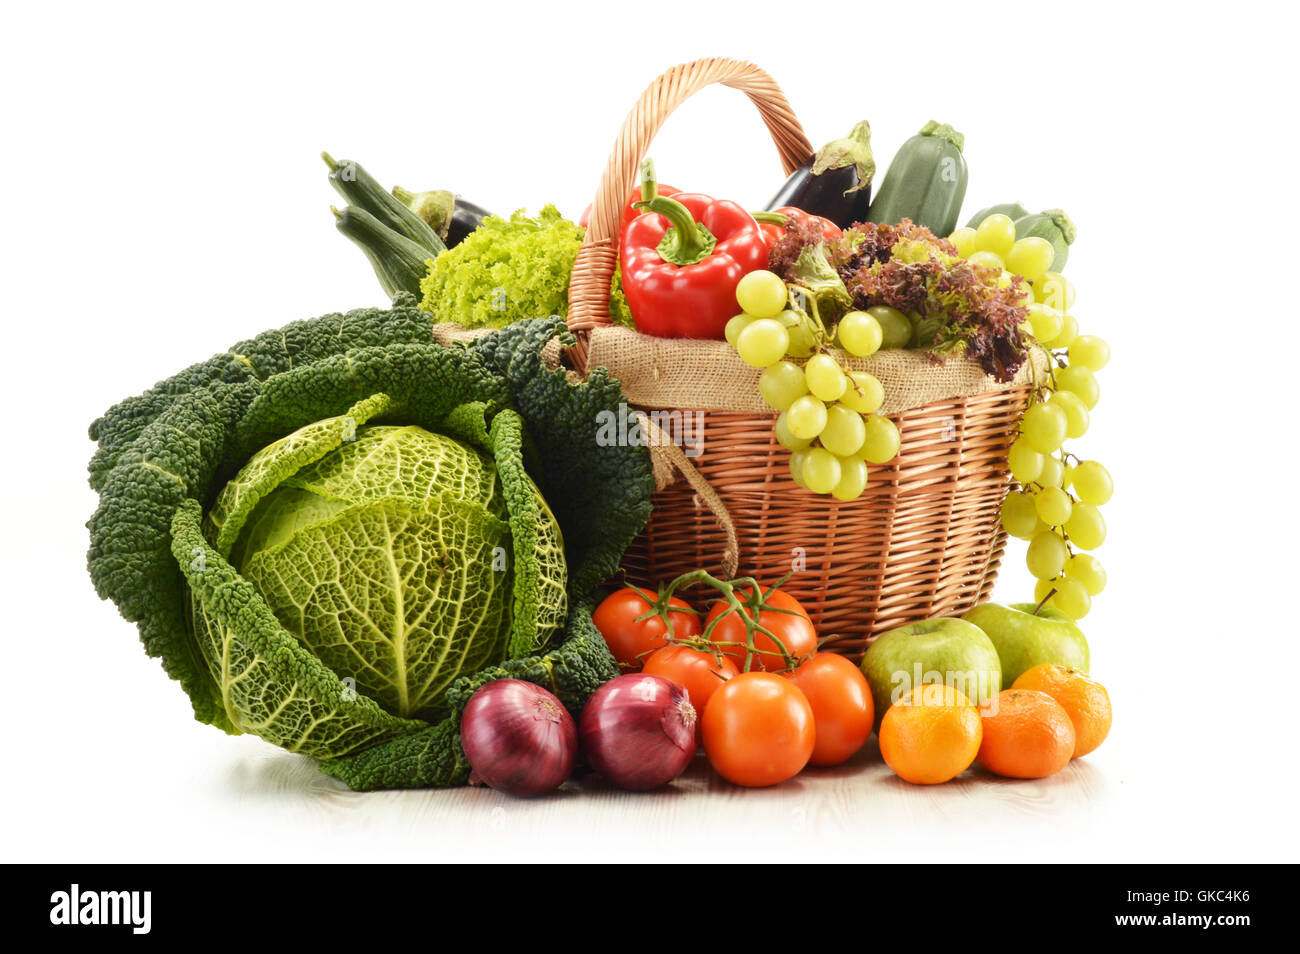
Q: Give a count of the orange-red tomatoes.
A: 5